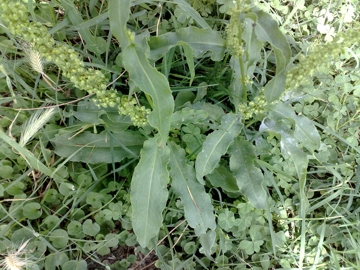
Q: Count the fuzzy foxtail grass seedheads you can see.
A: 3